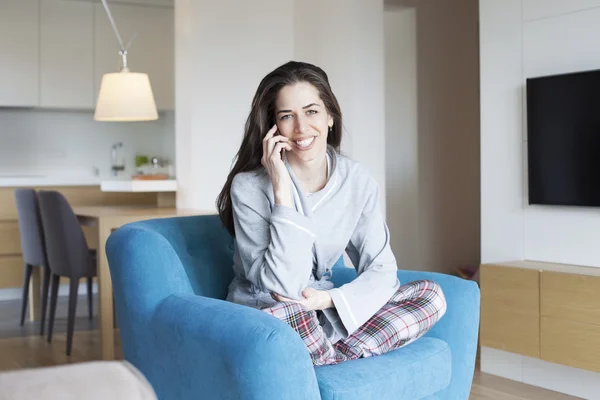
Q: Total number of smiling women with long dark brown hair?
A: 1